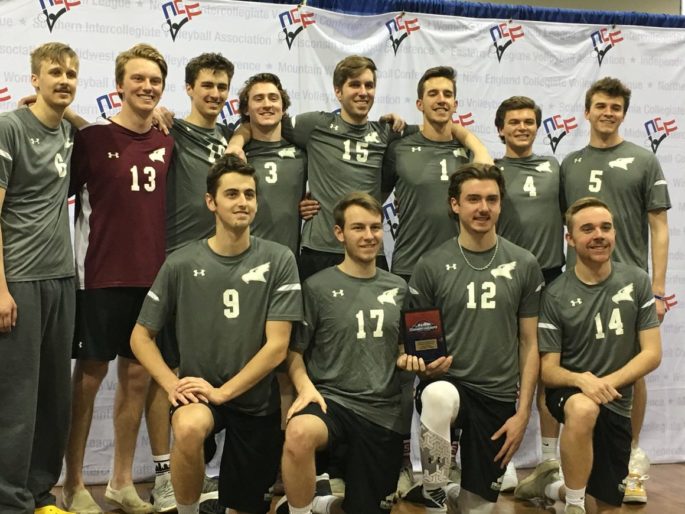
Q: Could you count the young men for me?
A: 12